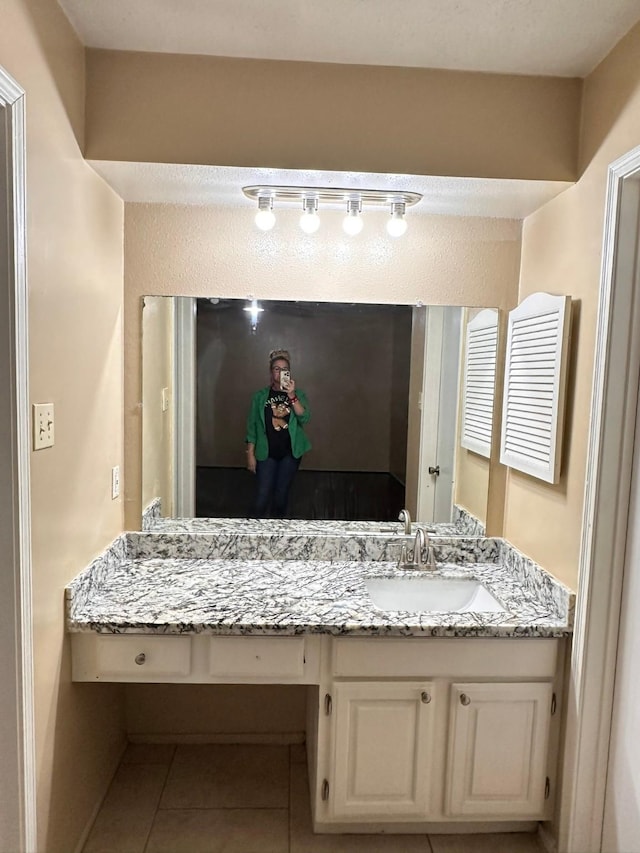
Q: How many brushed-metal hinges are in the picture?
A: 4